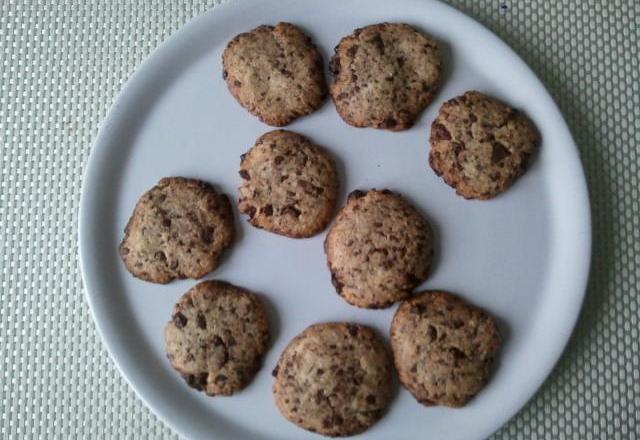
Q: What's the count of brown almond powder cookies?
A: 9